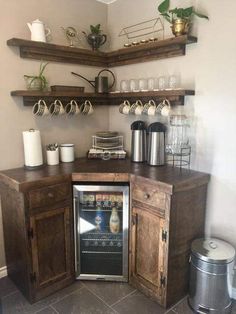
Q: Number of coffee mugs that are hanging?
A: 8